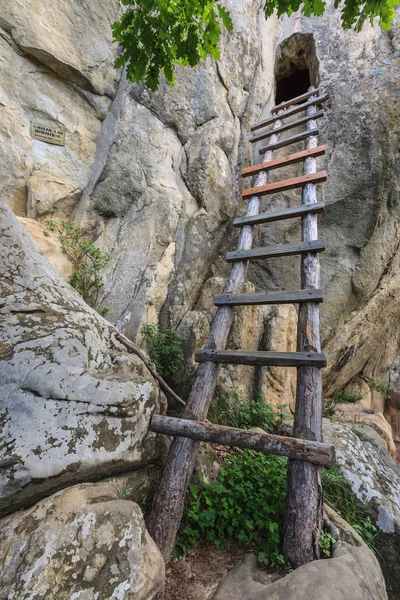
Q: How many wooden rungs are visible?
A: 11